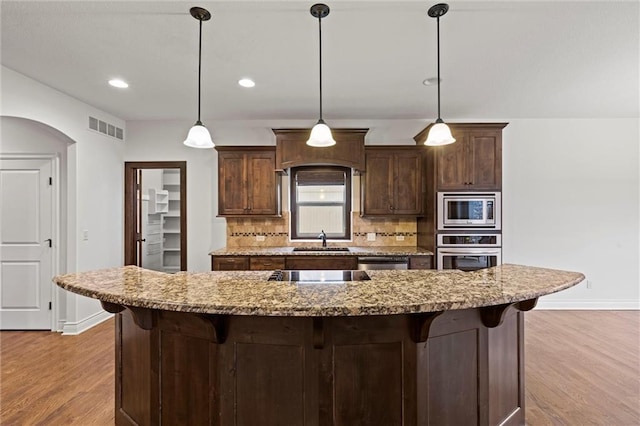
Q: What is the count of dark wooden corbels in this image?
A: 7